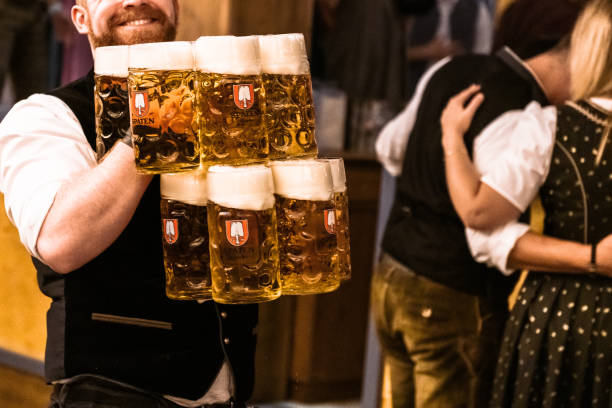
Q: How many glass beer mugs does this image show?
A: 8